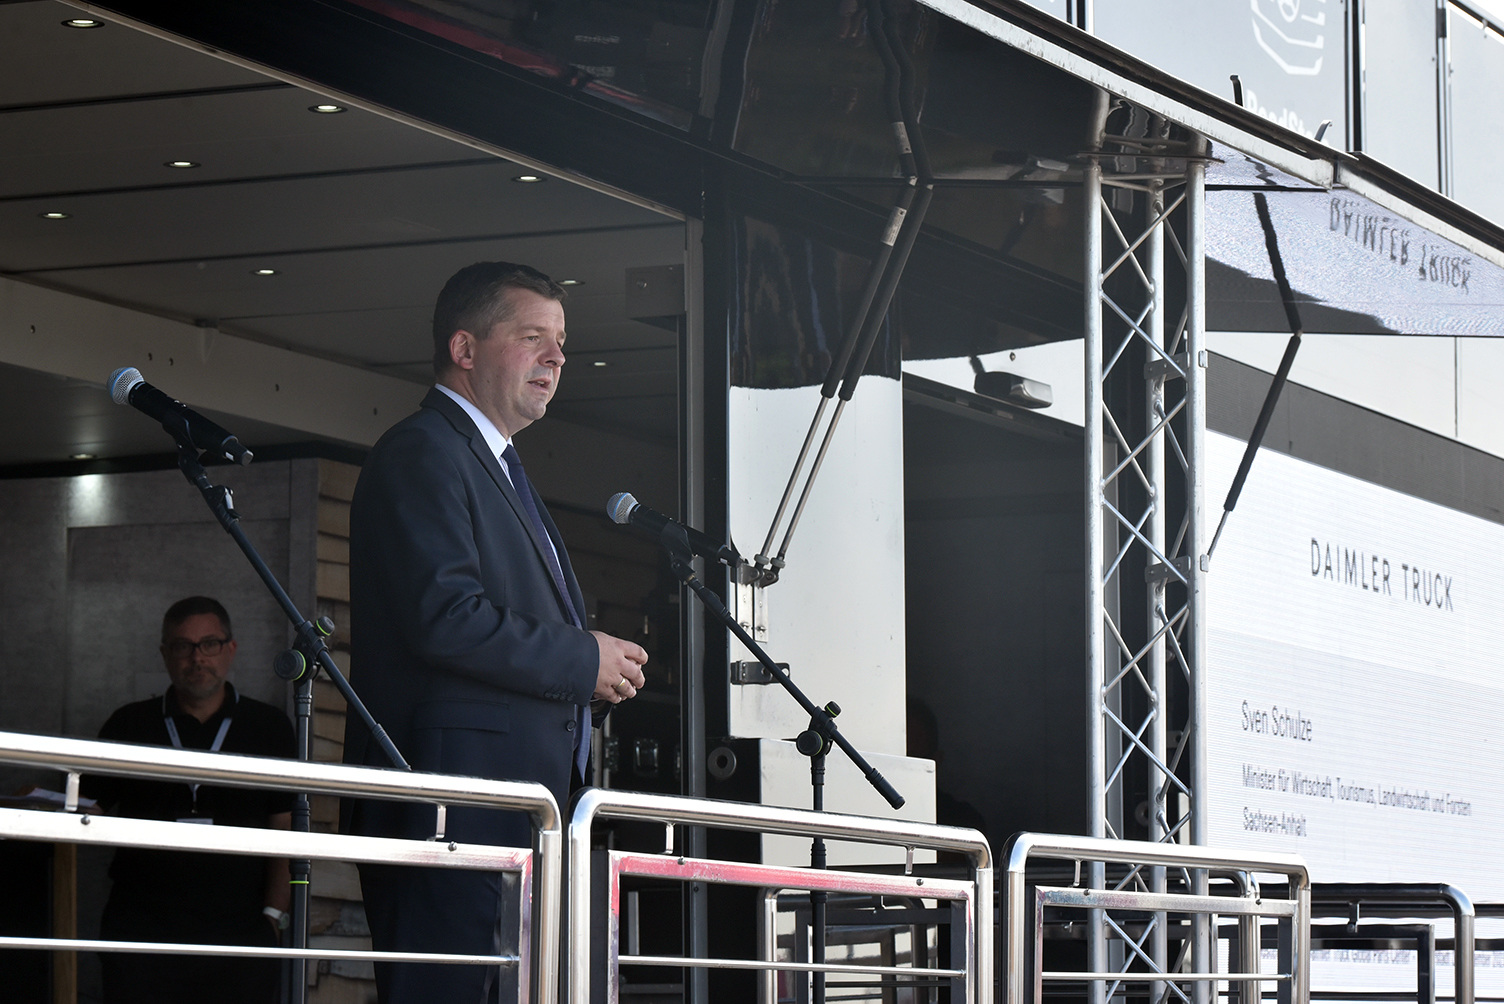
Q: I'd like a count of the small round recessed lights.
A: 9